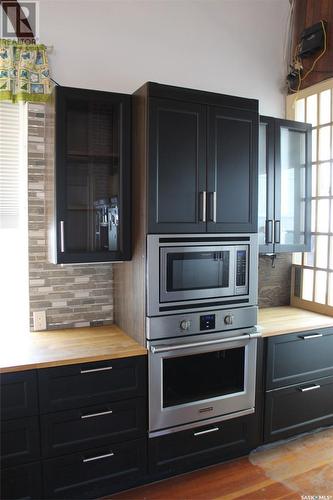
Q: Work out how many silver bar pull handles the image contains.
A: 11